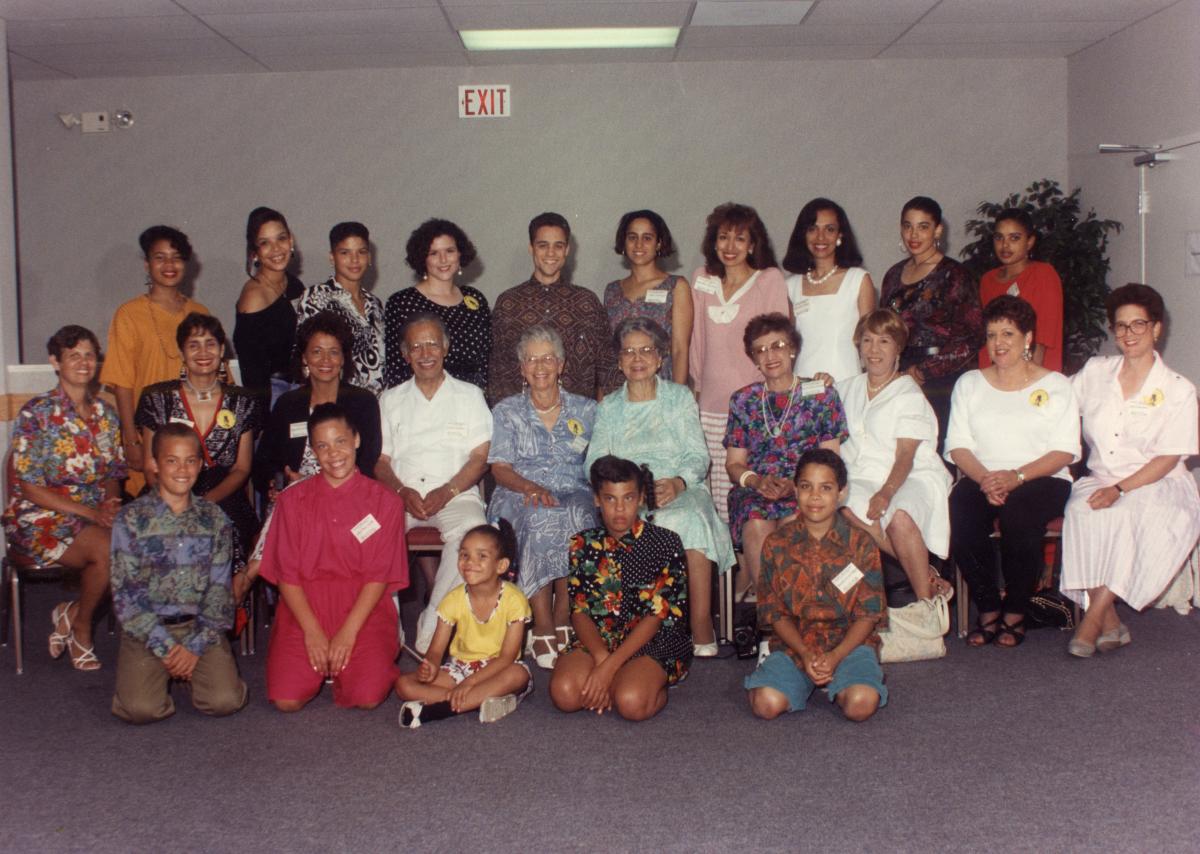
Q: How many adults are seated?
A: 10